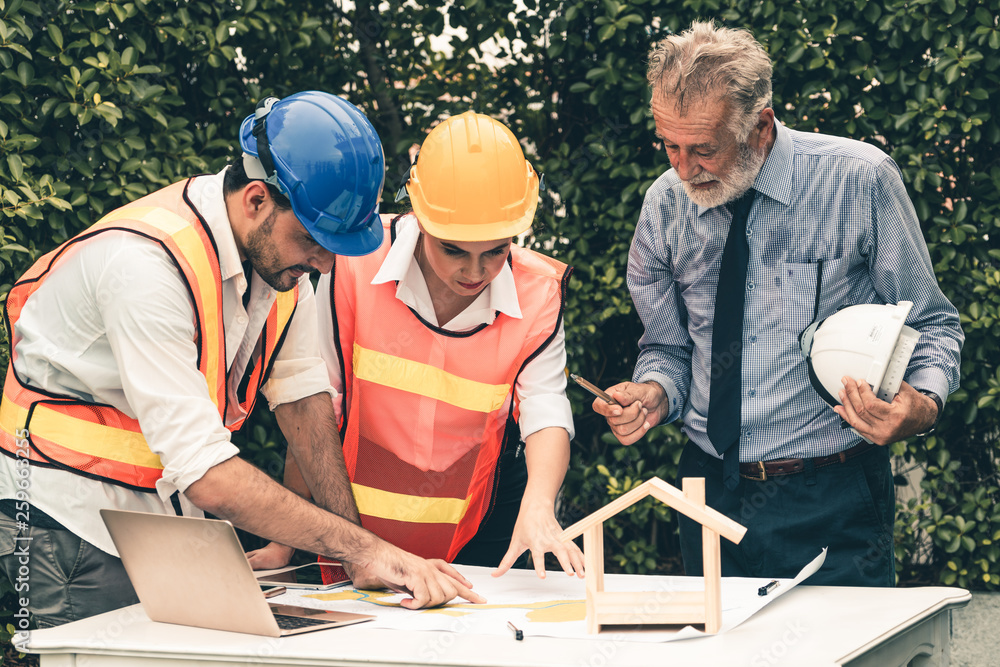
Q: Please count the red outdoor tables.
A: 0